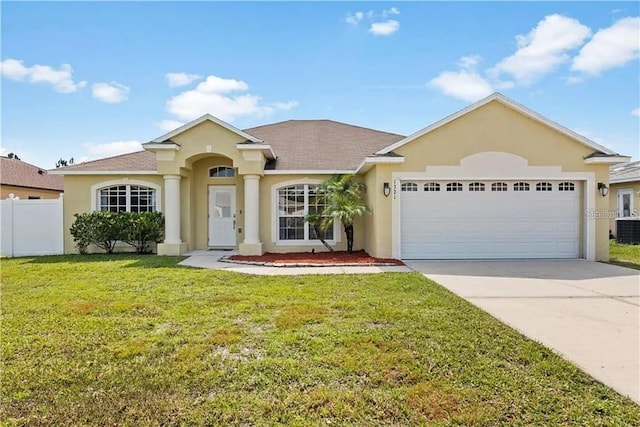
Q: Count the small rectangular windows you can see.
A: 8